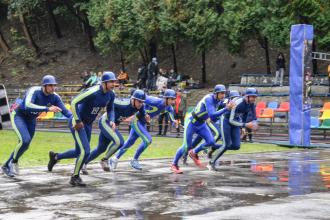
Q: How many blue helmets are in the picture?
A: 7